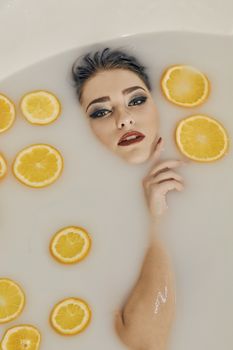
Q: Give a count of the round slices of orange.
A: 10